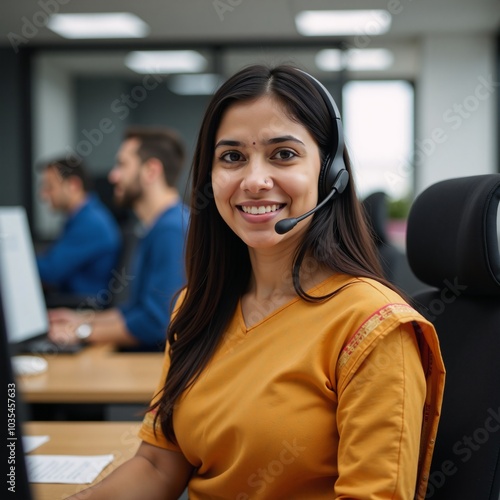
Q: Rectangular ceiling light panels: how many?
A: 5